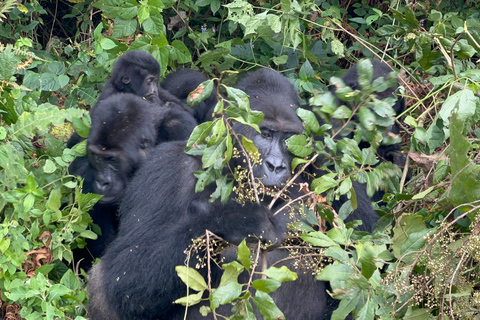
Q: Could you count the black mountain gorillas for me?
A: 5